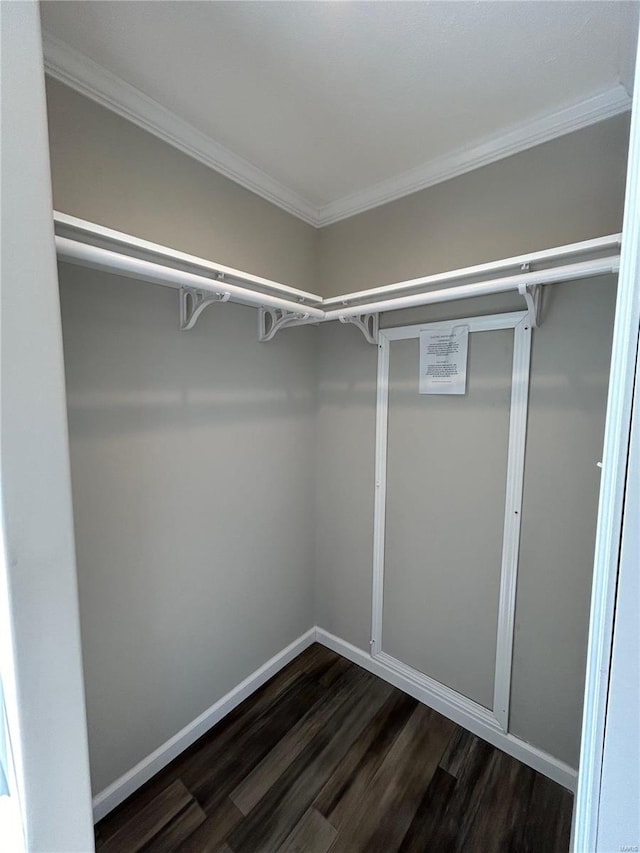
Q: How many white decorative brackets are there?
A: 4